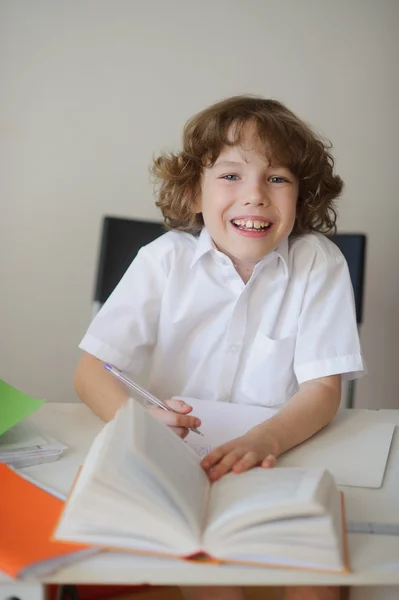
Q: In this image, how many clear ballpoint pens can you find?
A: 1